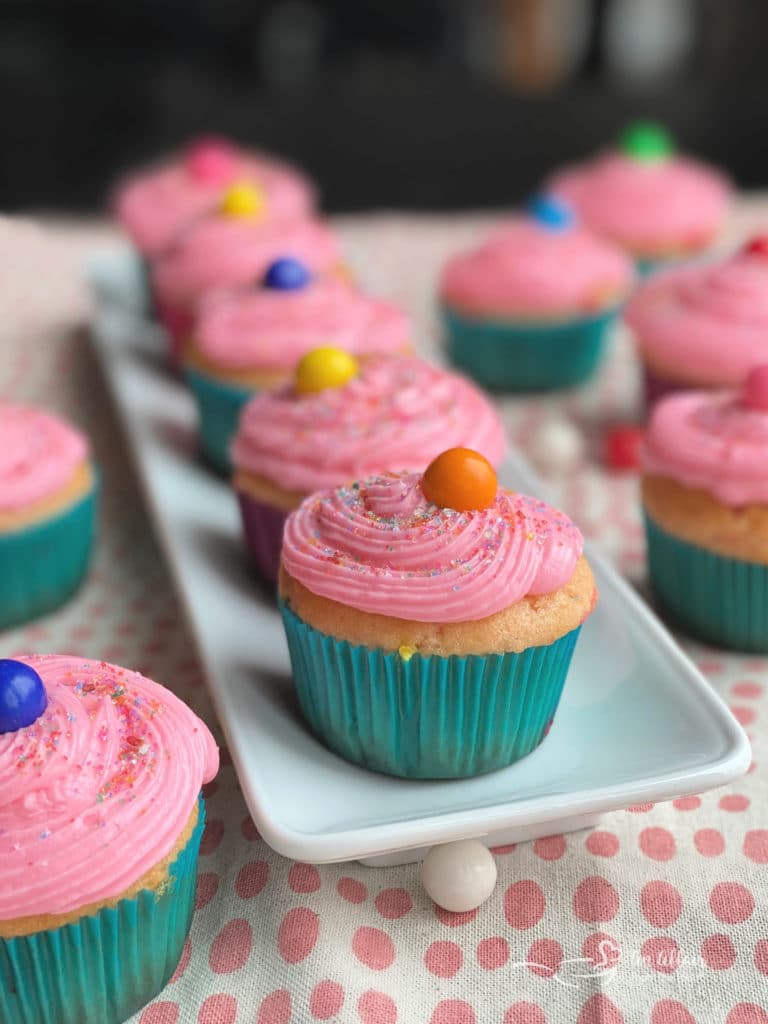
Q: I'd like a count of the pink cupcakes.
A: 11